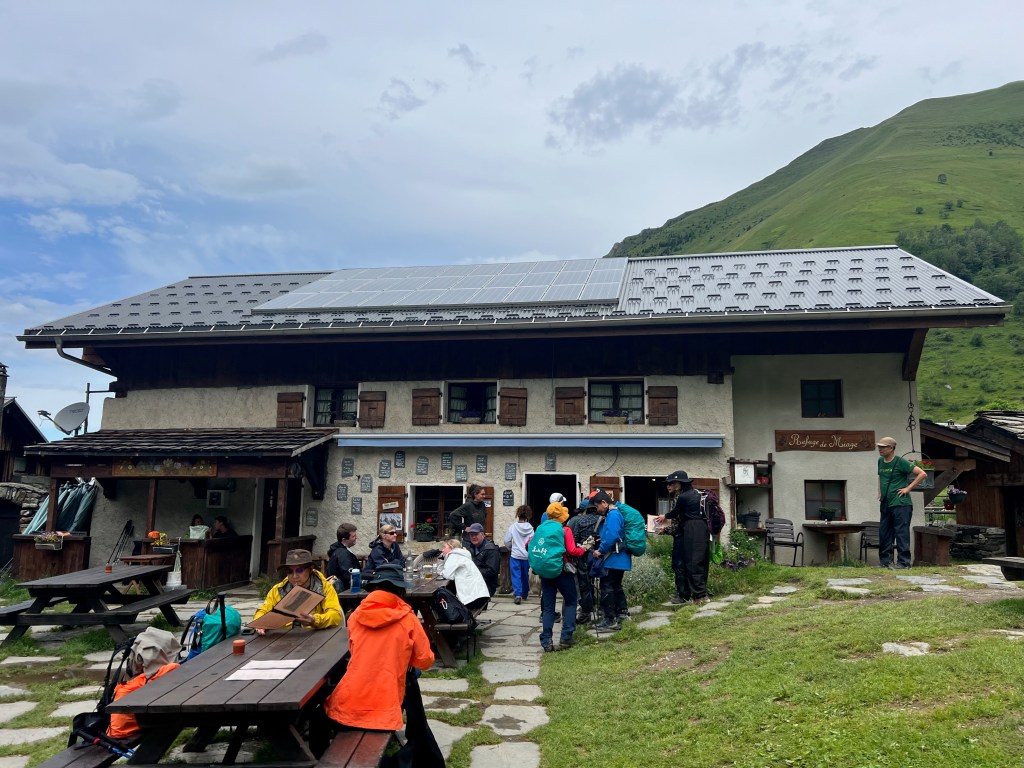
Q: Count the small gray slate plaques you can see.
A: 14